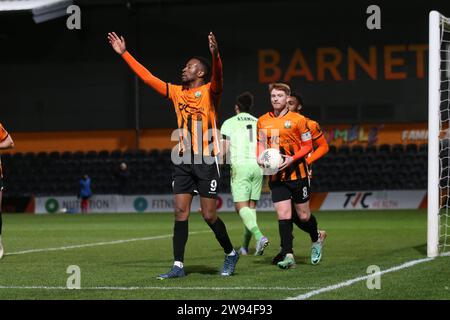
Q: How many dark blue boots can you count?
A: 2